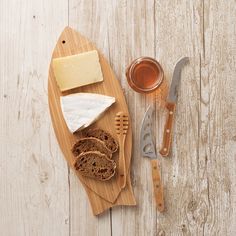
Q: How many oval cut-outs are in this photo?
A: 4